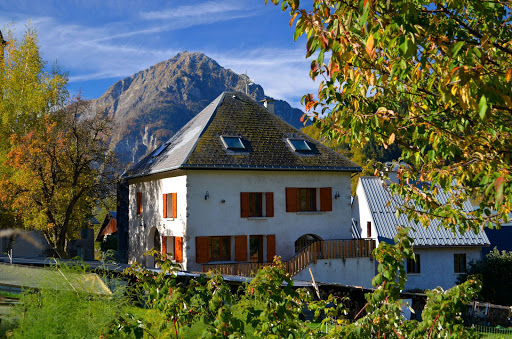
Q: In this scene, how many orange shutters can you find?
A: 12